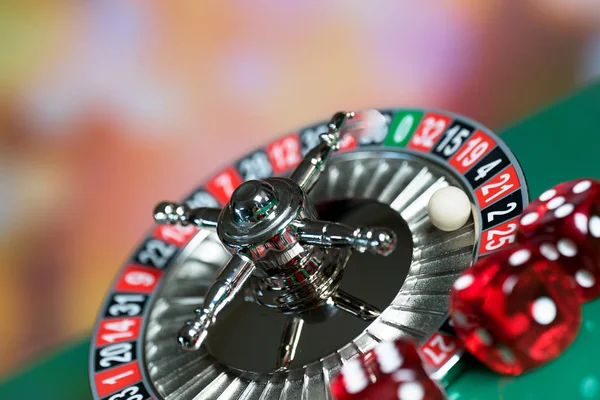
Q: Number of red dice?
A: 3